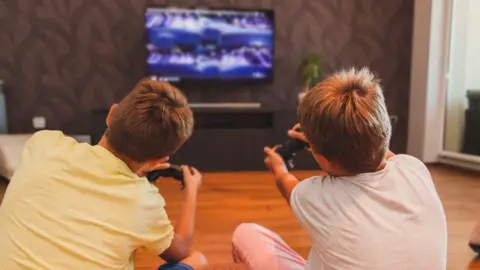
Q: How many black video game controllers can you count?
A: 2